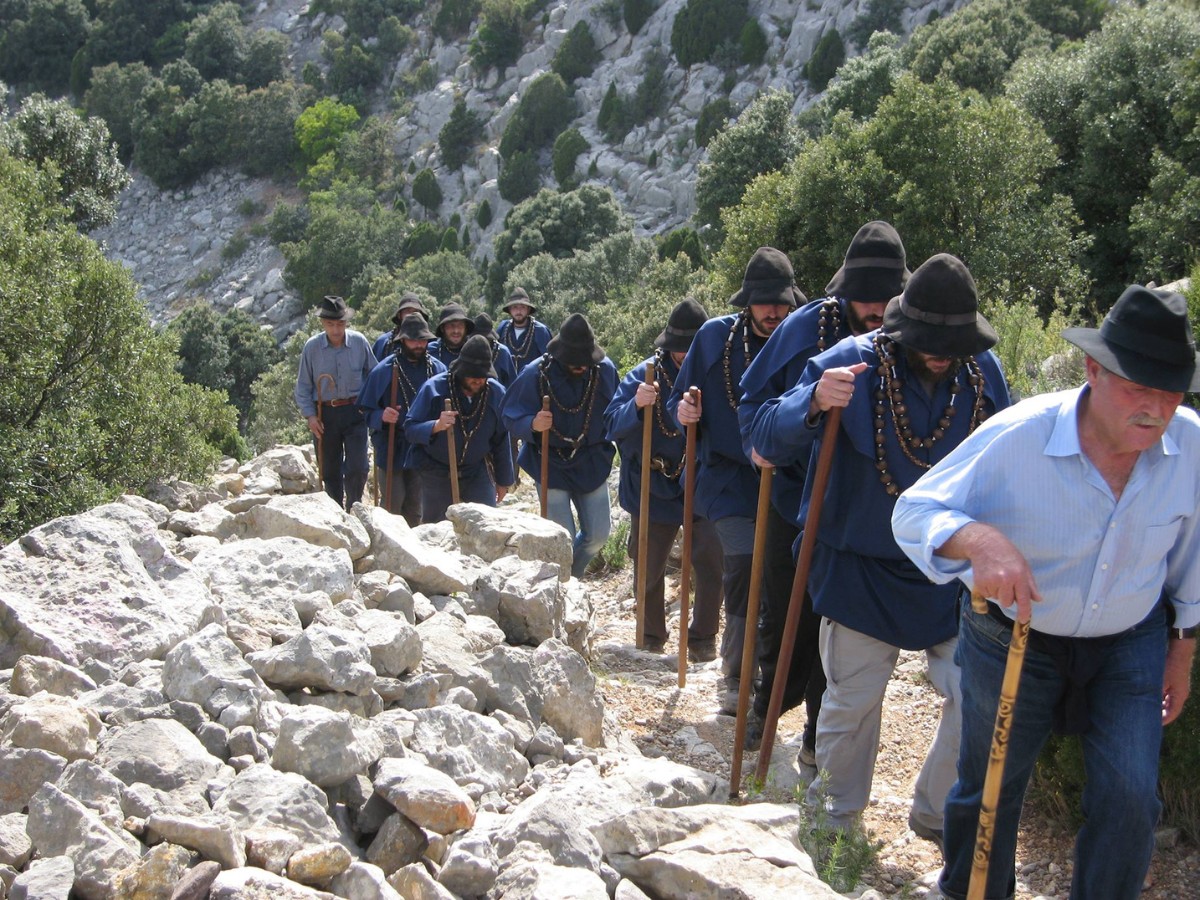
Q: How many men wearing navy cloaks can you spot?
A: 11